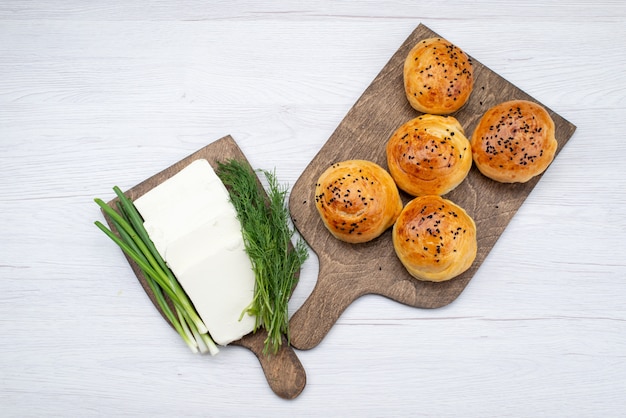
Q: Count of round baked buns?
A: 5